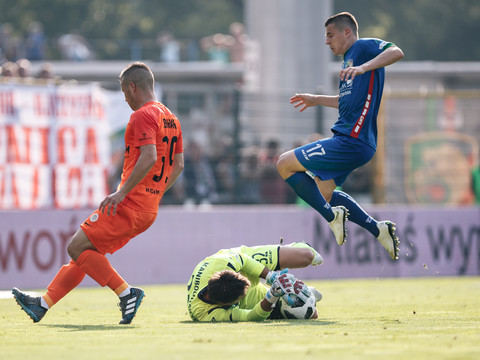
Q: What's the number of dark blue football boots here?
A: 2